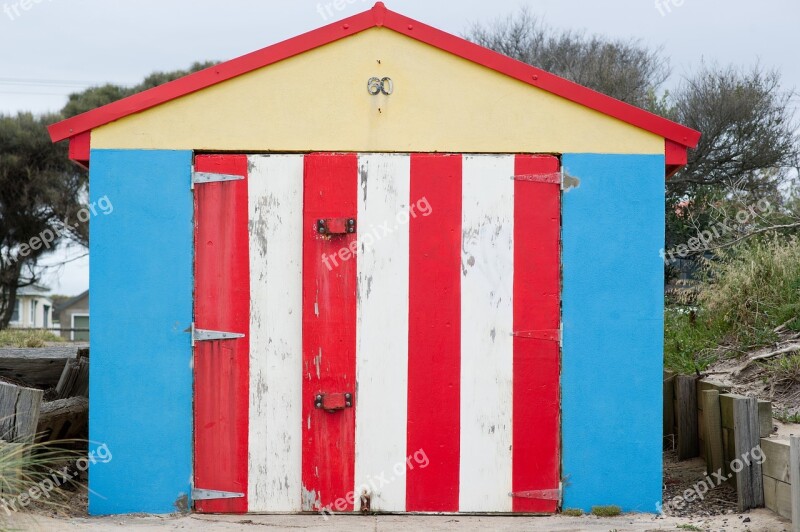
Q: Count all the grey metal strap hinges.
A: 3